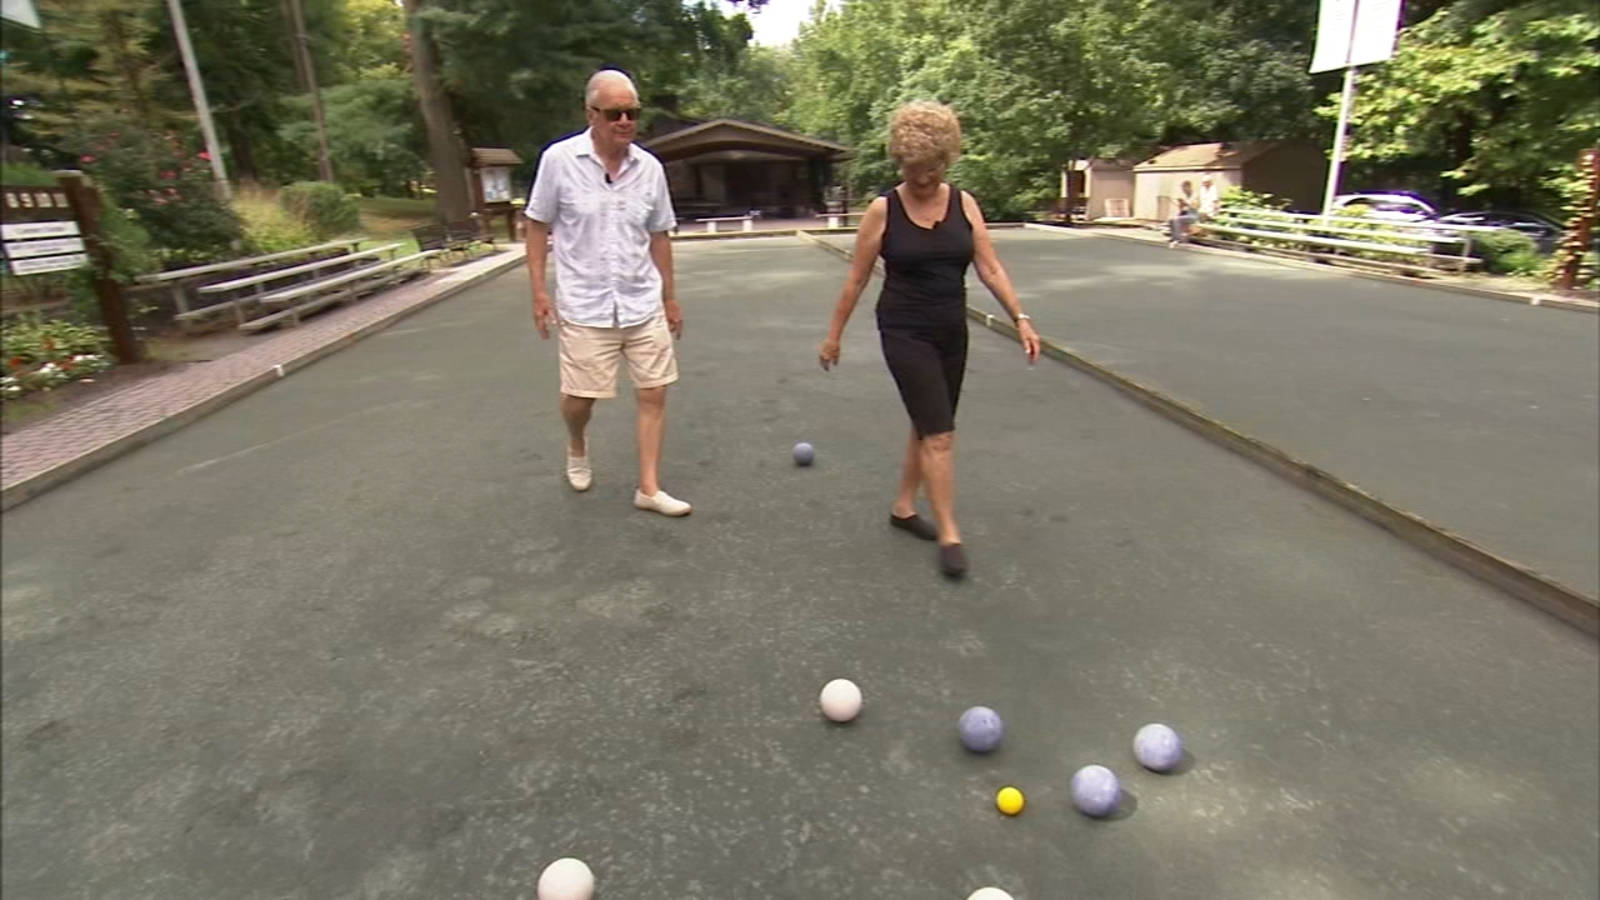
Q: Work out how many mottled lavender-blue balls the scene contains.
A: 4